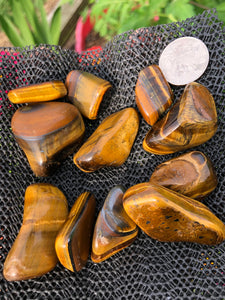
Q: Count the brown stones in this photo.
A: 11